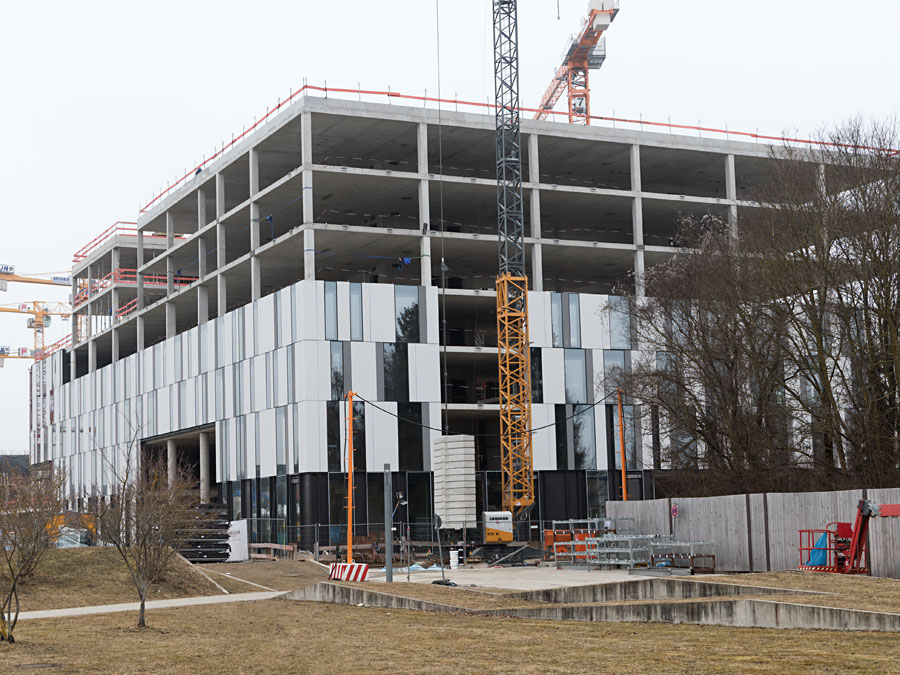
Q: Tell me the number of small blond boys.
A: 0